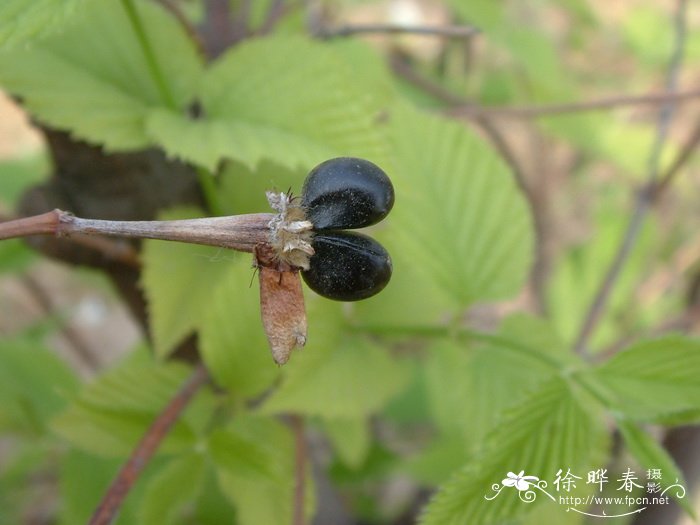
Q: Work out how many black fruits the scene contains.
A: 2